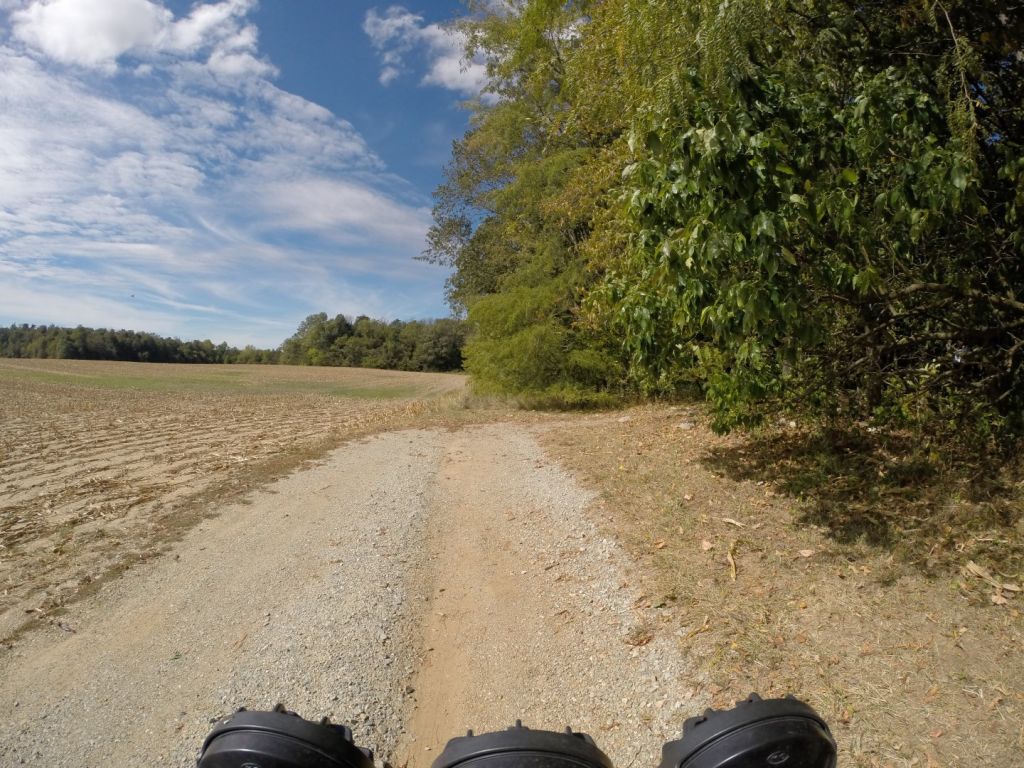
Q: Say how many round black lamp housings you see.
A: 3